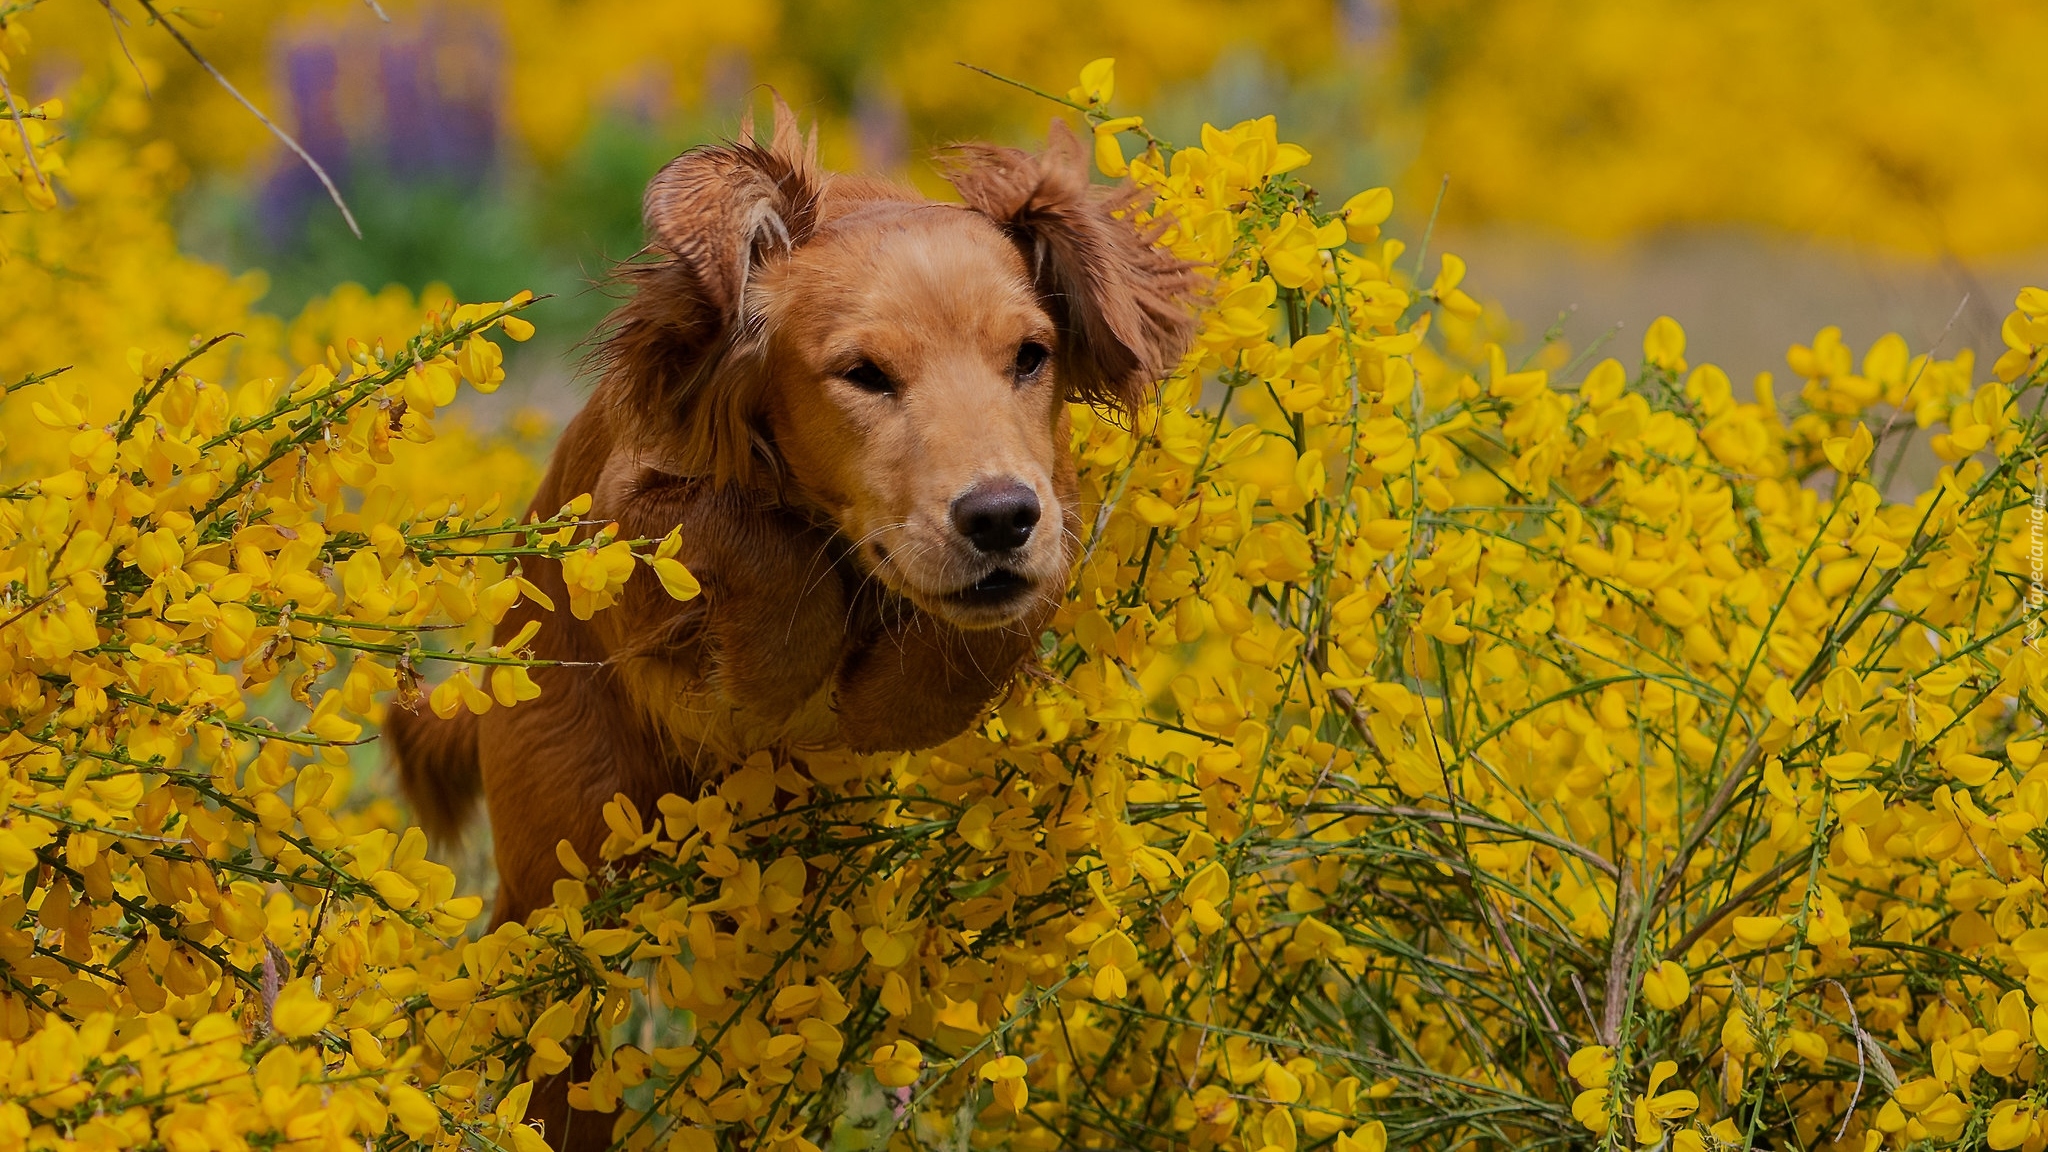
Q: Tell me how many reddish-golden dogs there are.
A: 1